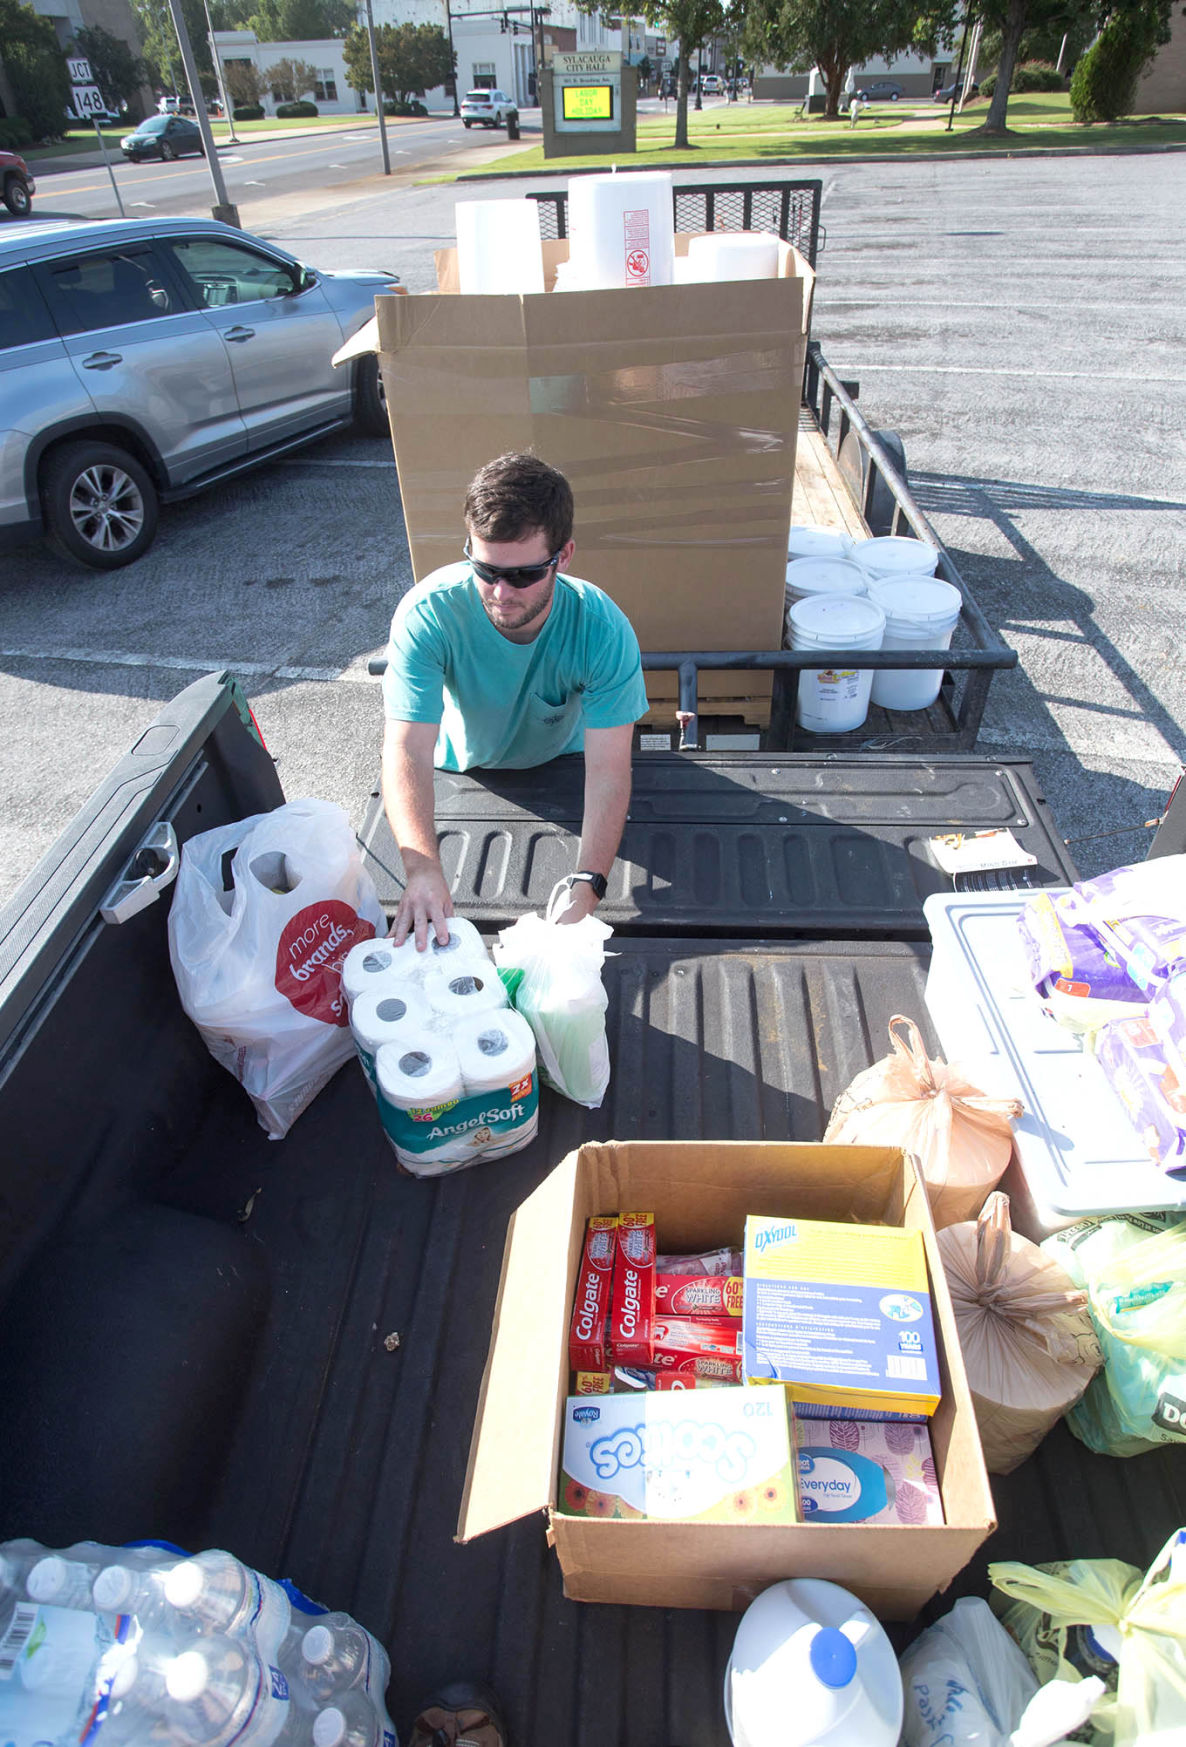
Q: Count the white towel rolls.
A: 6